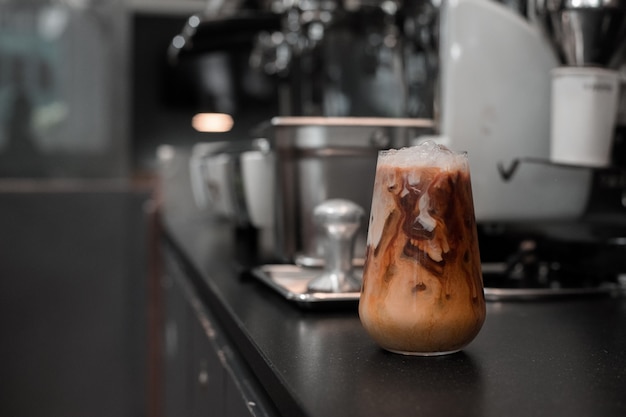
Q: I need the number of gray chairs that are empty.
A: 0